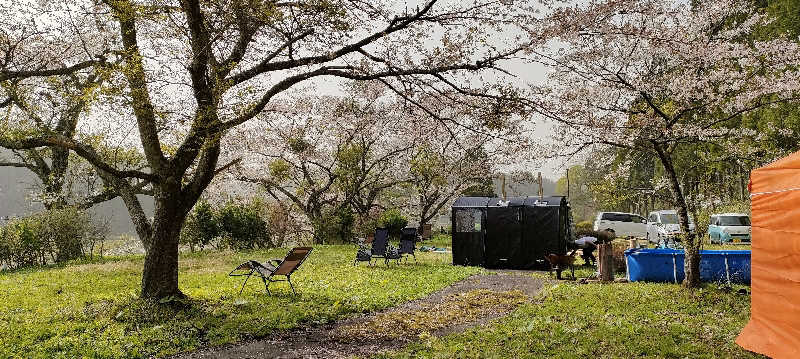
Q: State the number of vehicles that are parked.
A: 3